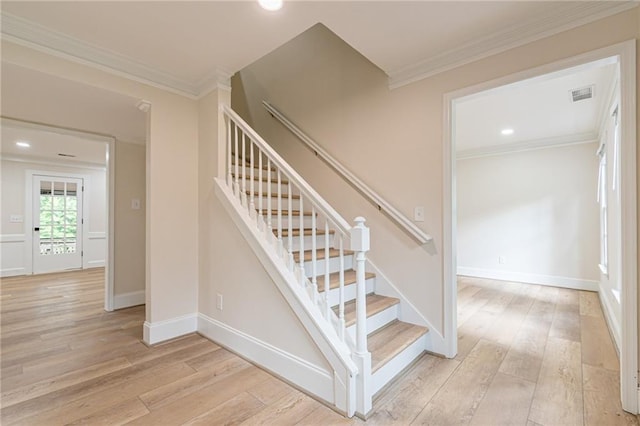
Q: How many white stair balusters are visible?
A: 12